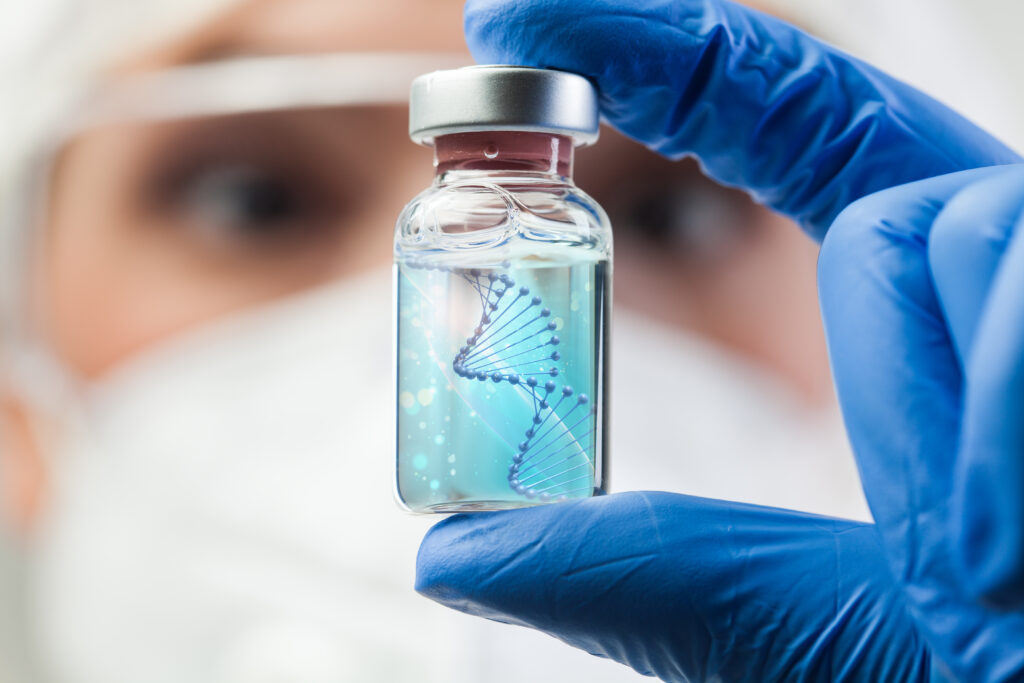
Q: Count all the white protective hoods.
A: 1